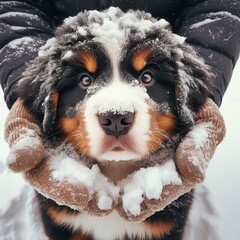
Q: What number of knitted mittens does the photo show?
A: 2